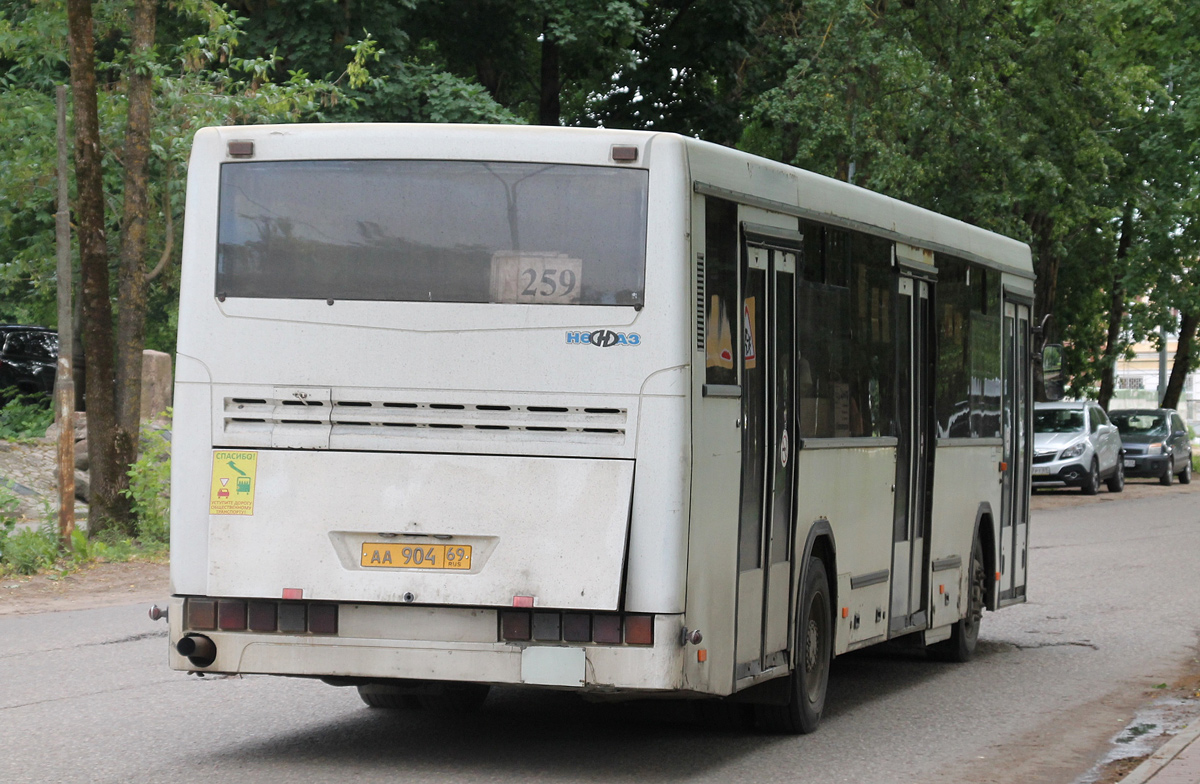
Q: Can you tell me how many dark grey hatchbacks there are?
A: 1